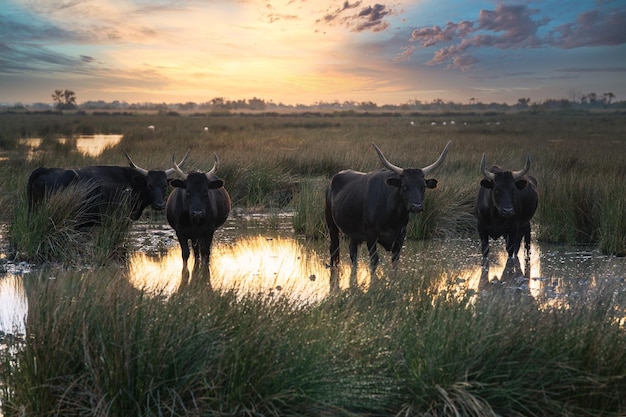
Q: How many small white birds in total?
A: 9